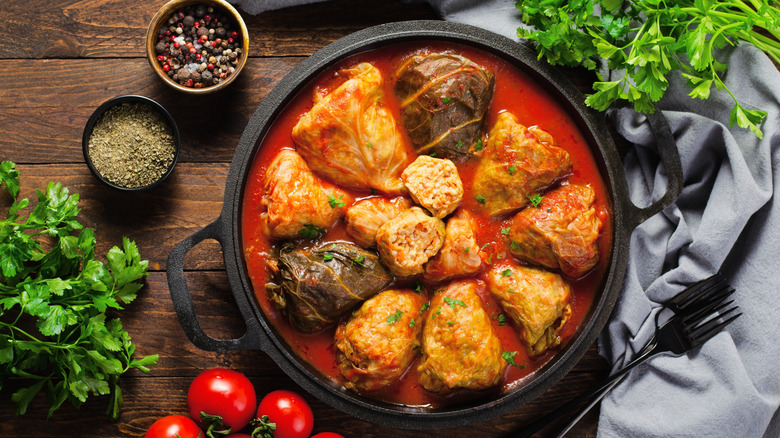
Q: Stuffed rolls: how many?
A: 13